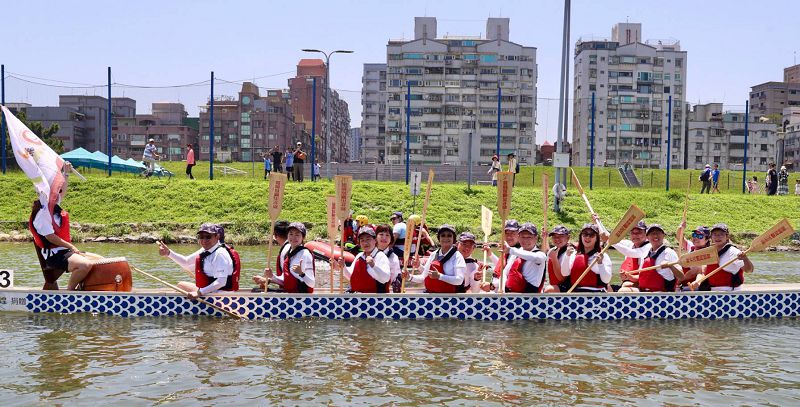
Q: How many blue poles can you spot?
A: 9